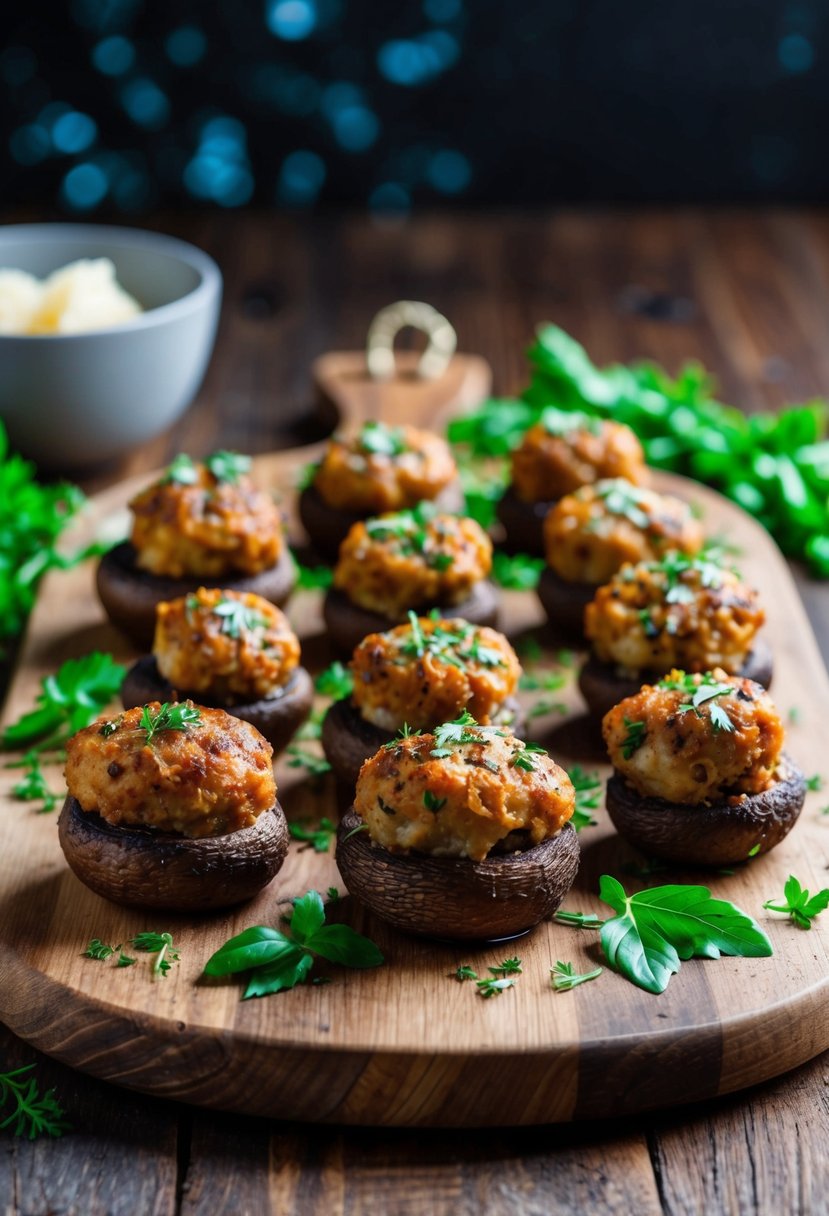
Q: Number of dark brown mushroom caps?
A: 11